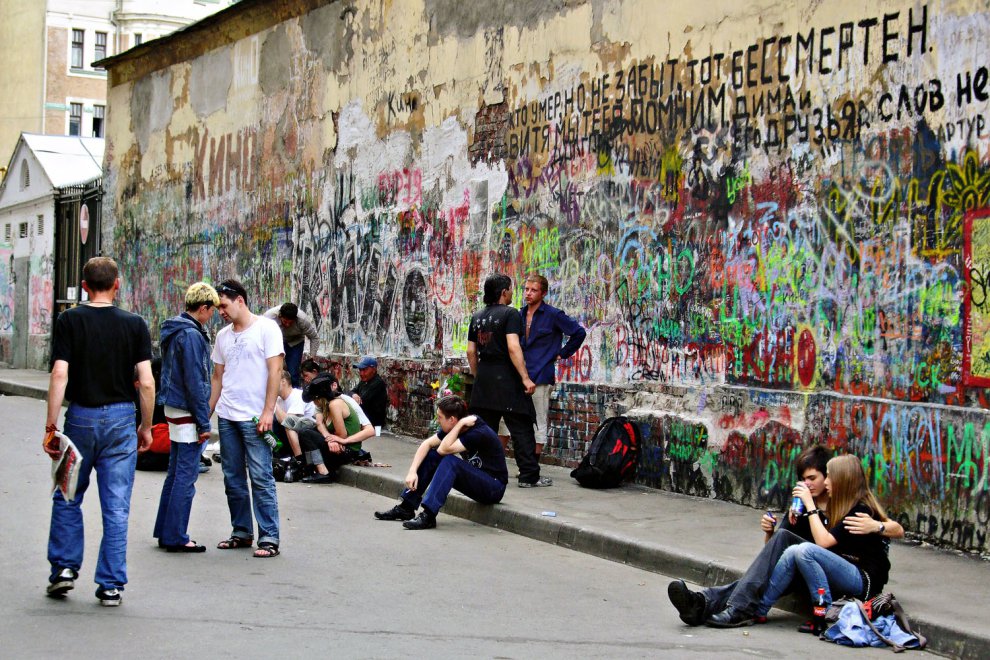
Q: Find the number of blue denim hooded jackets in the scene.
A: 1